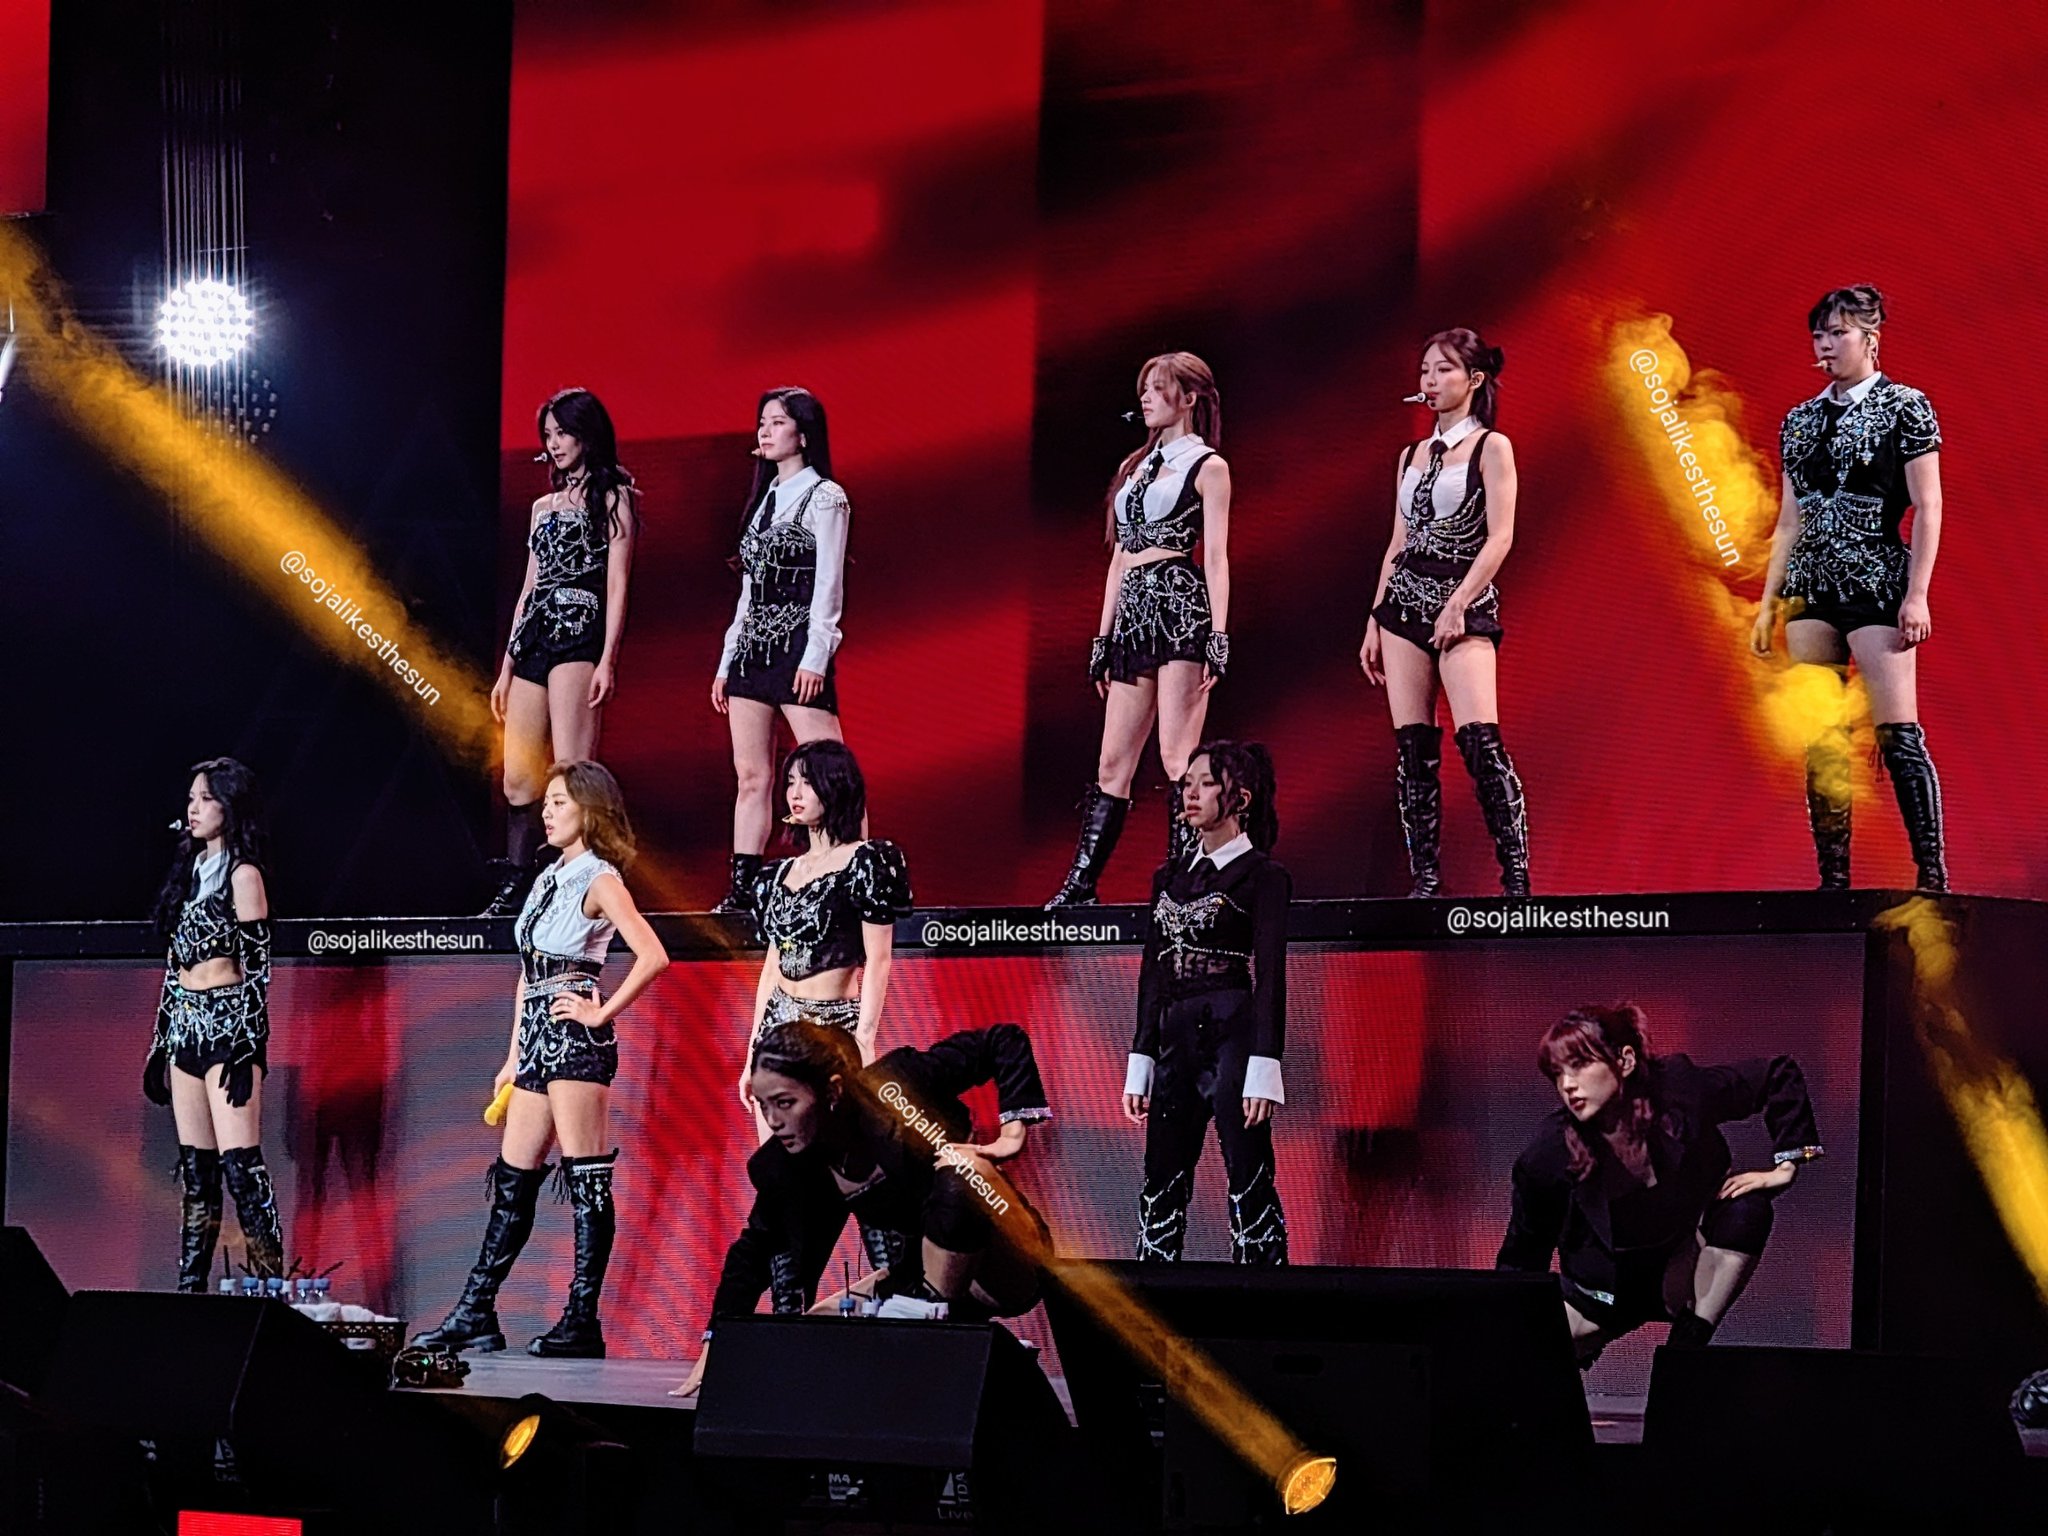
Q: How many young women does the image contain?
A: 11